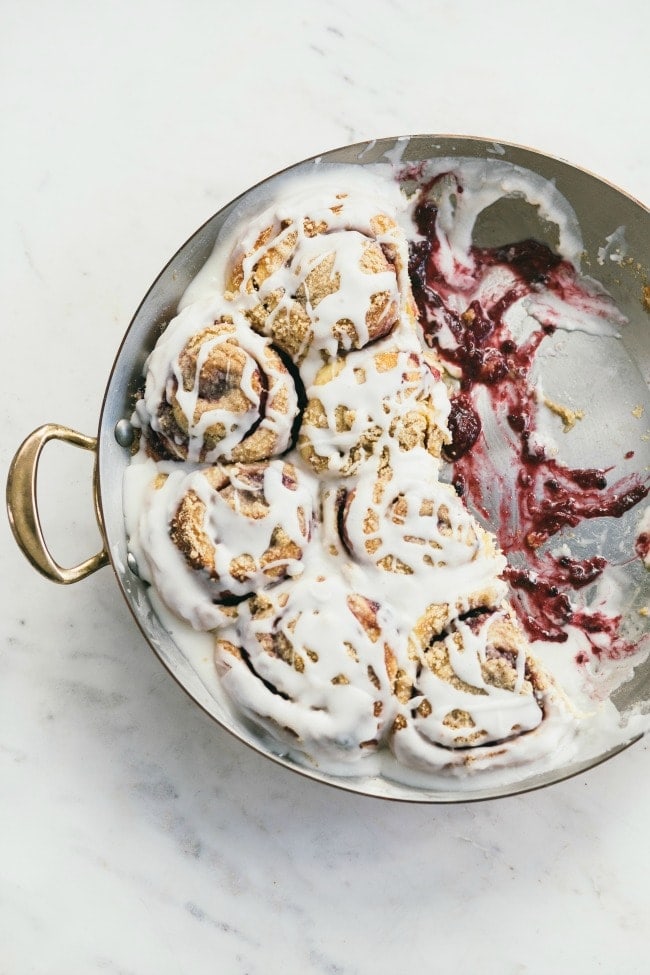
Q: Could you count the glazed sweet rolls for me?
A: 7